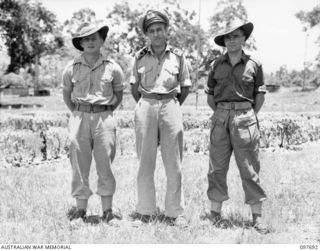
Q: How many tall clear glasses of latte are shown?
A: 0